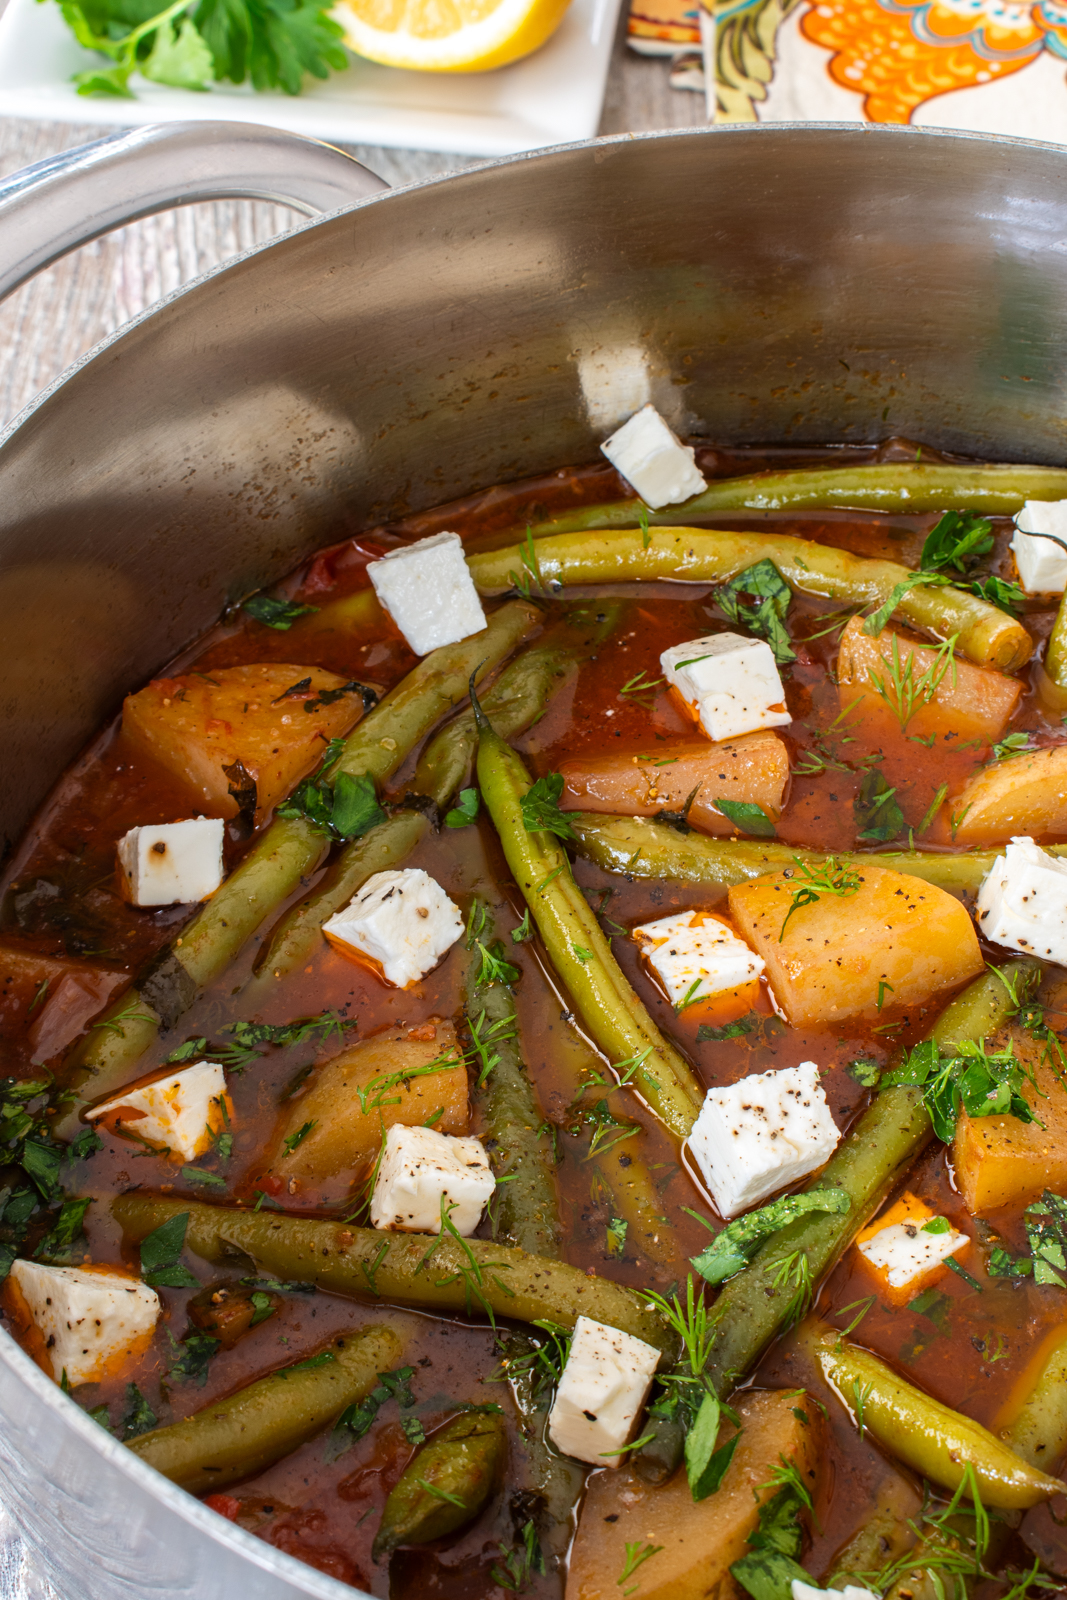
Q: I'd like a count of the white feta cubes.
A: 15